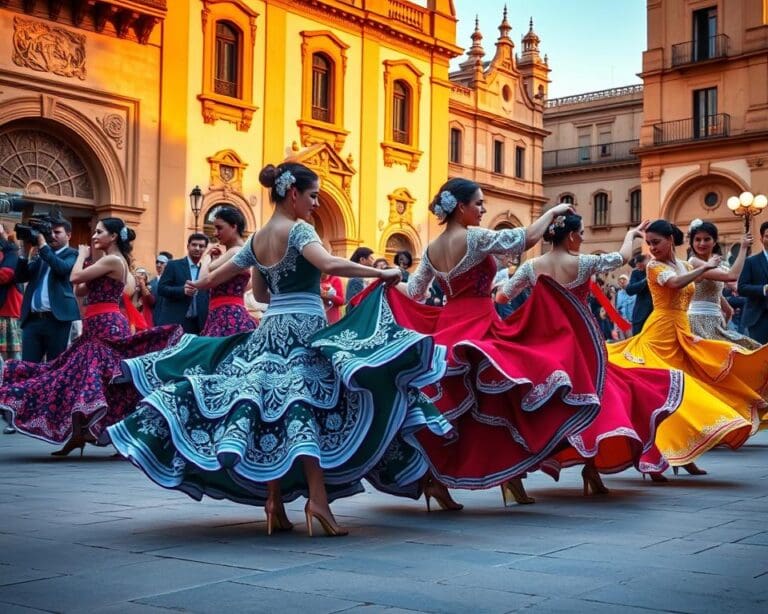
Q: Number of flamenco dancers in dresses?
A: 7